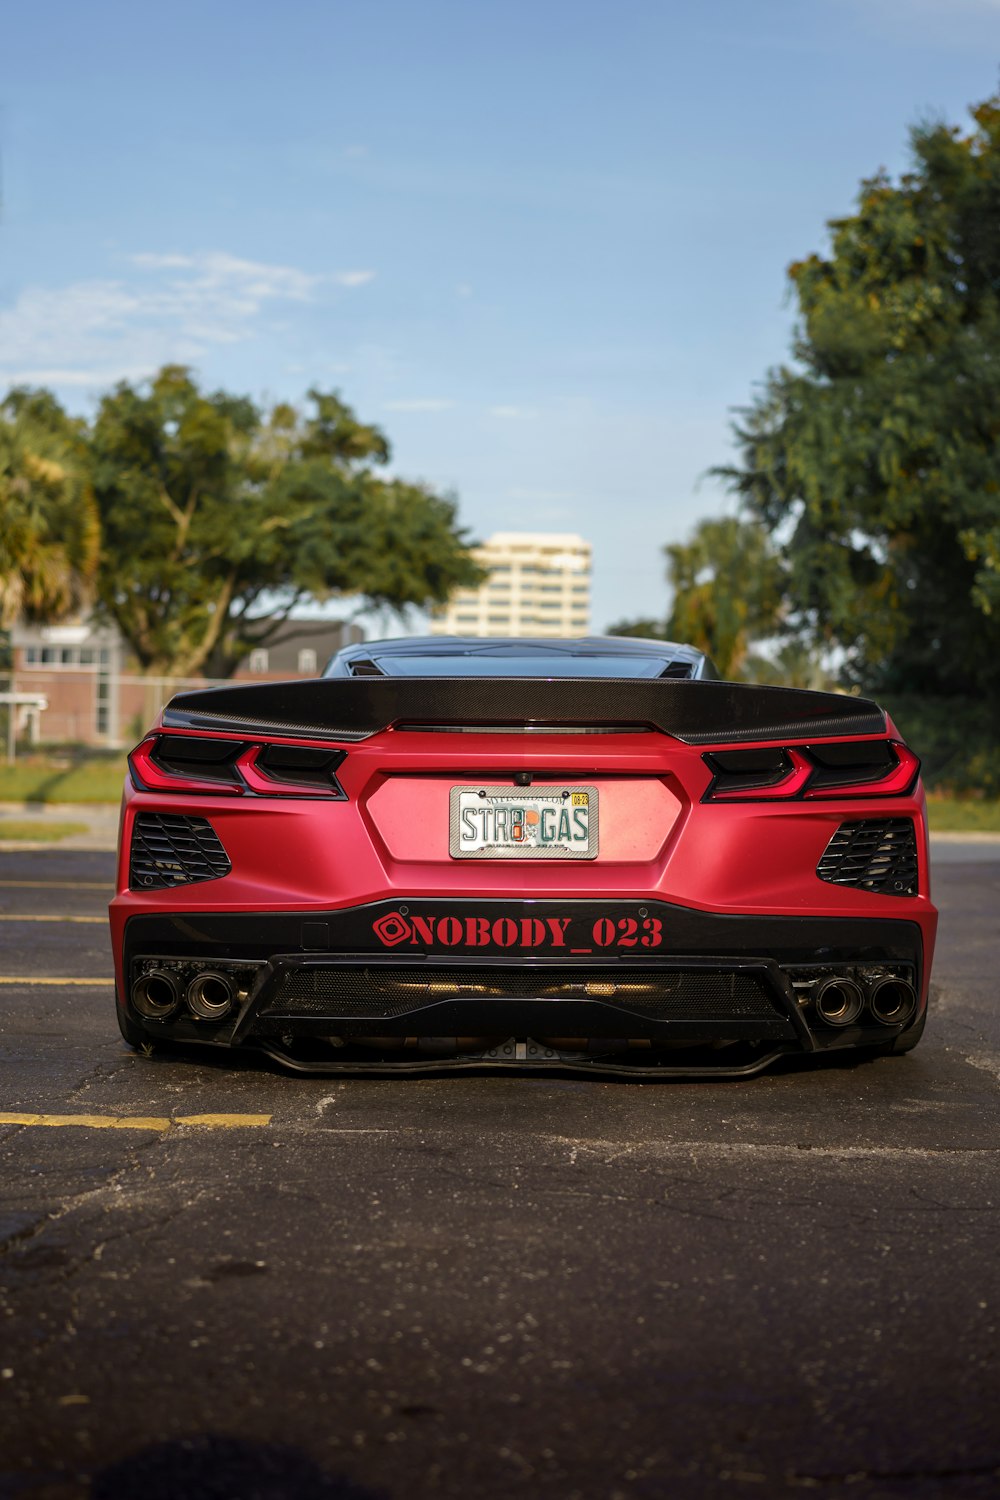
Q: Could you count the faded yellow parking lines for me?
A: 4